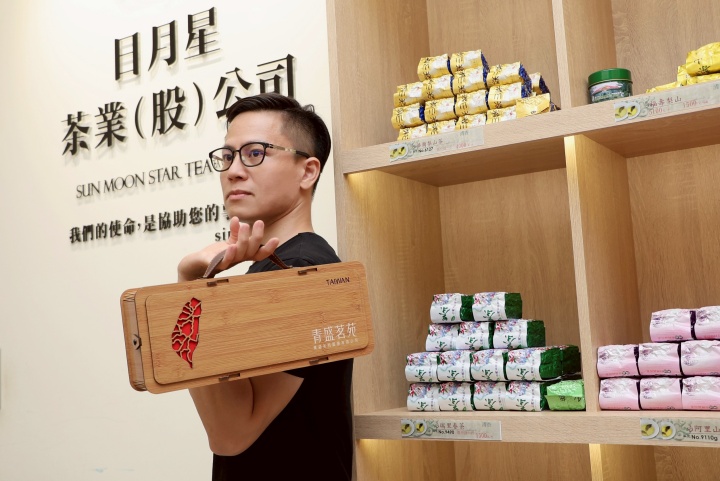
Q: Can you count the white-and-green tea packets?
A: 13